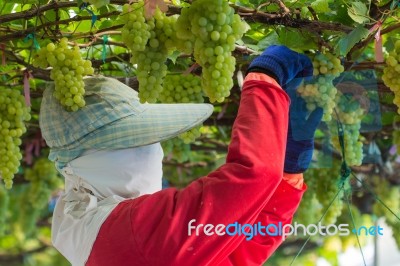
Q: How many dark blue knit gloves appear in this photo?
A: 2